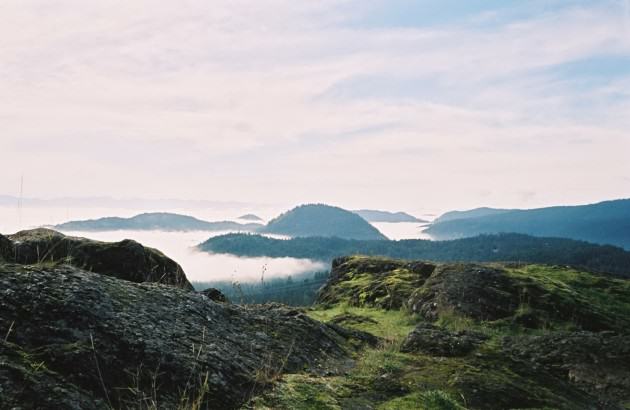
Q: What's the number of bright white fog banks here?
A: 2